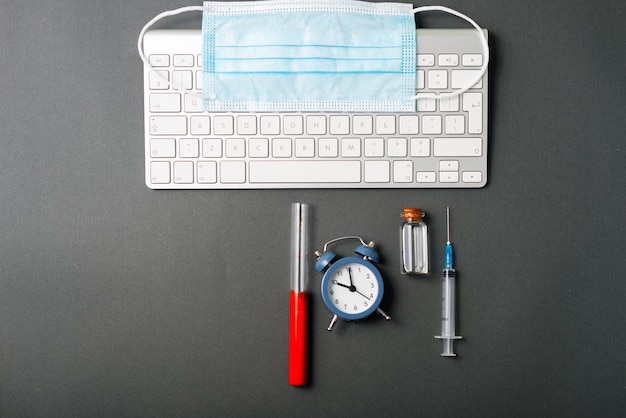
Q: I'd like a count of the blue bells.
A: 2